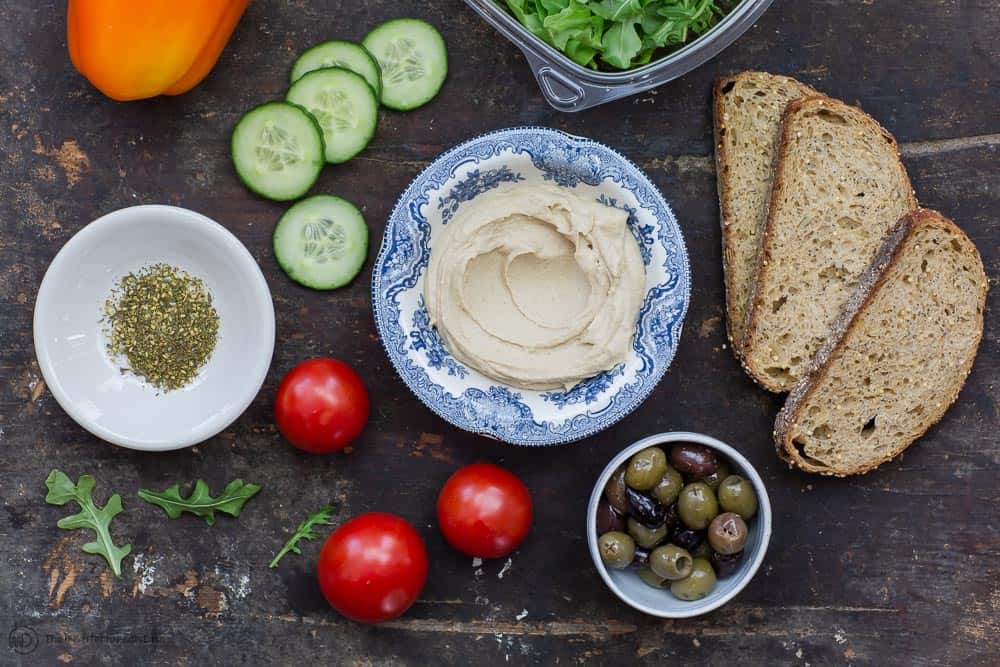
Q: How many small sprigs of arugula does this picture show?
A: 3